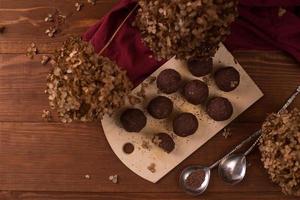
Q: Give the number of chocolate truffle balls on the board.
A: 9